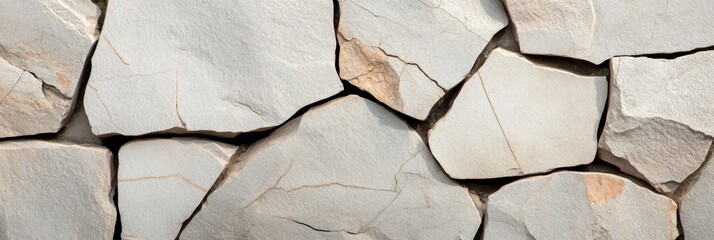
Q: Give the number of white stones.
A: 11